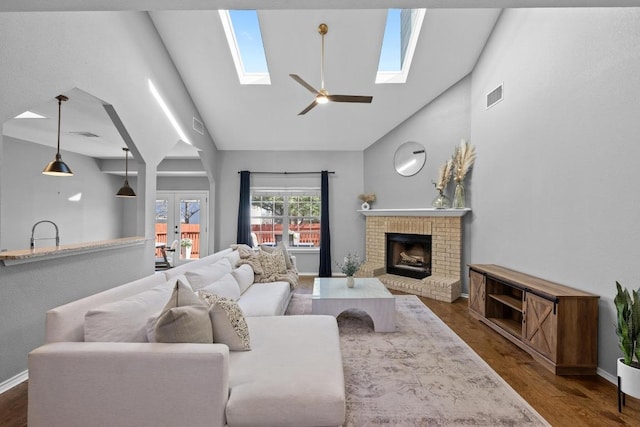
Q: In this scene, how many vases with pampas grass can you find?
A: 2